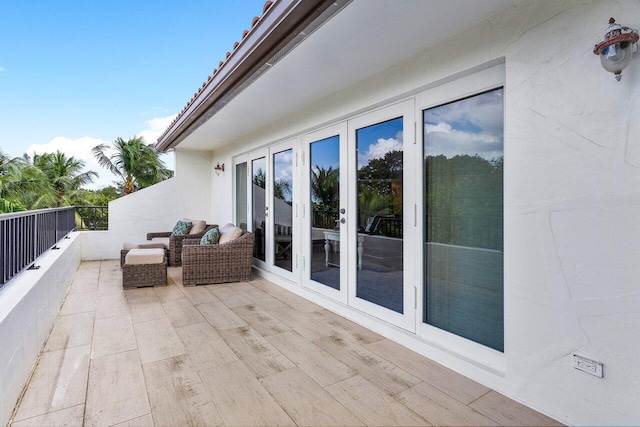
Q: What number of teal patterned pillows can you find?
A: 2